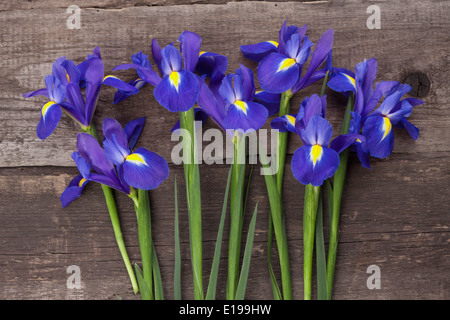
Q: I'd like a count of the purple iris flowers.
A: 7